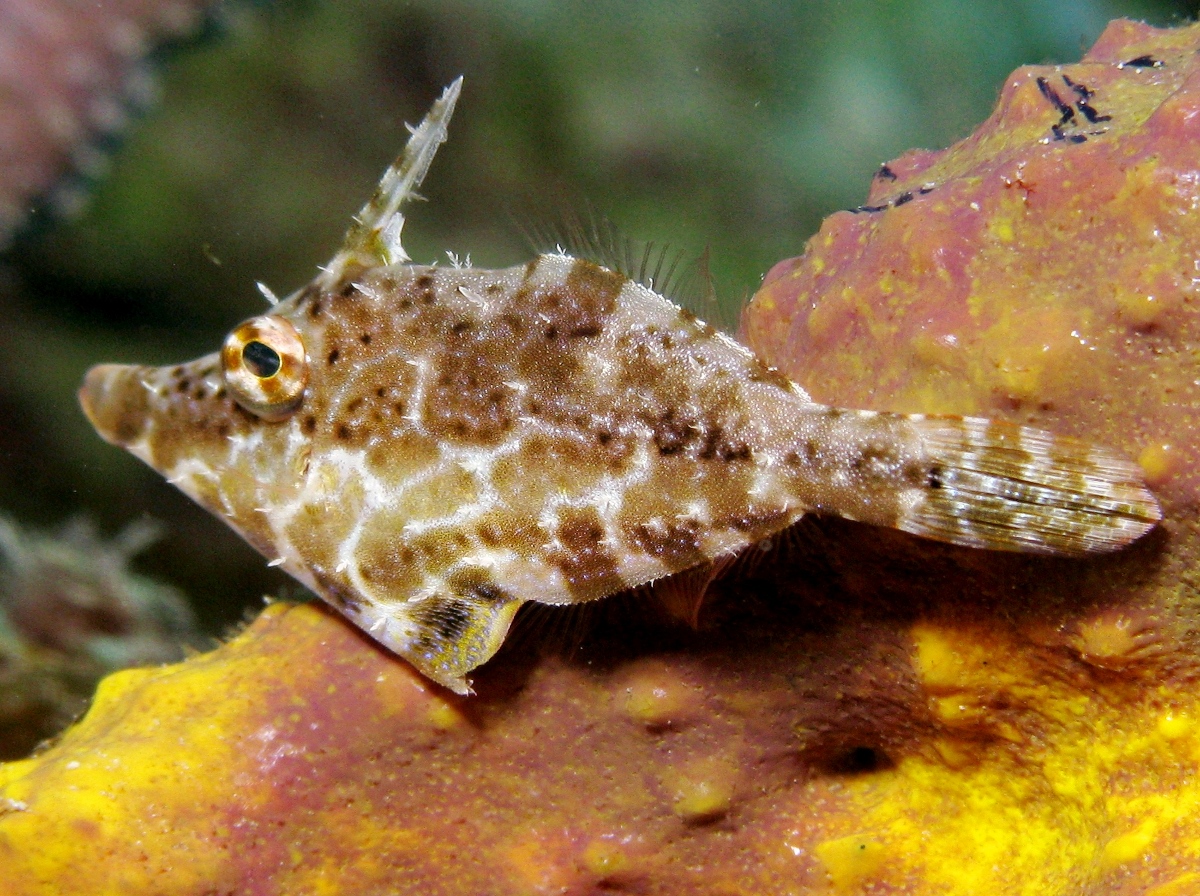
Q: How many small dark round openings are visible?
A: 1